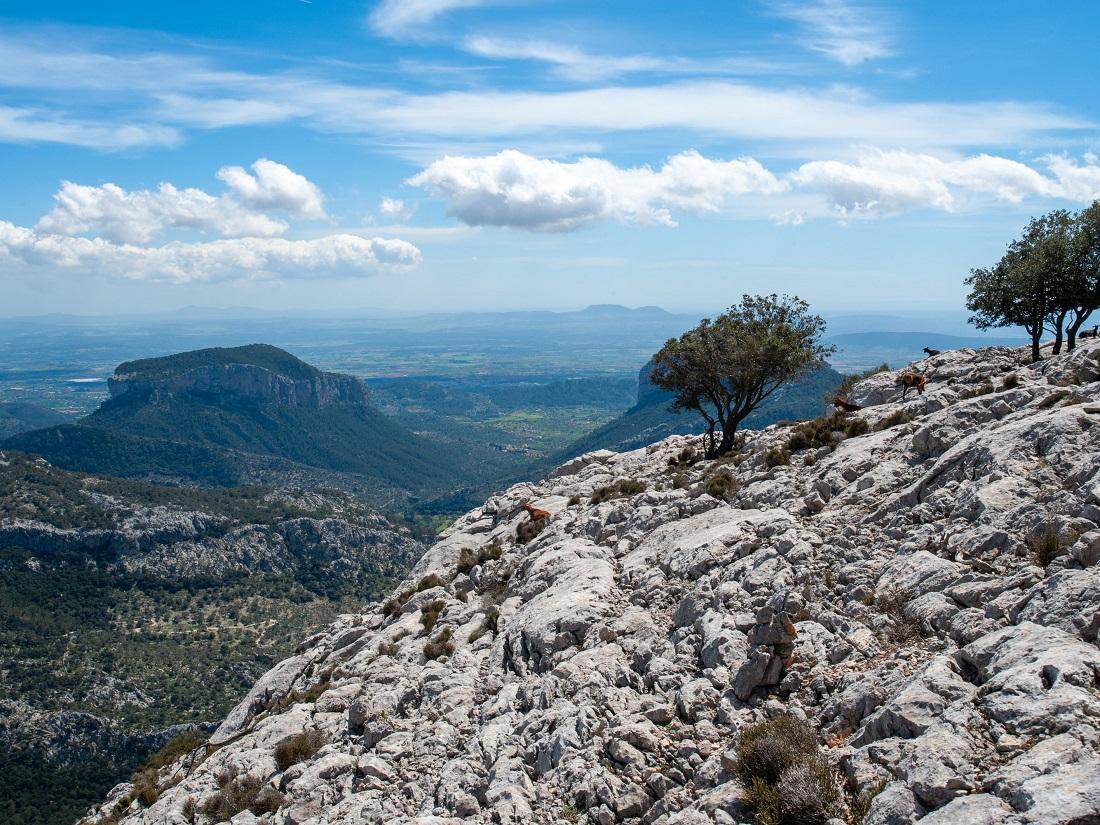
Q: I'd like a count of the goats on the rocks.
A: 5